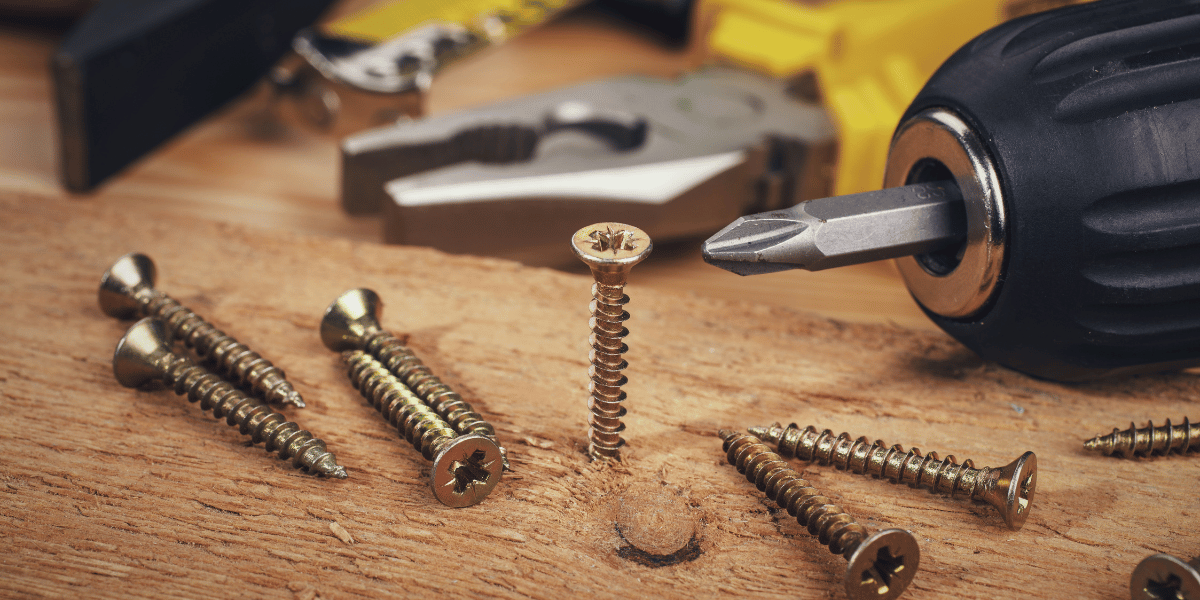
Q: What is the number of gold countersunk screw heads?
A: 8